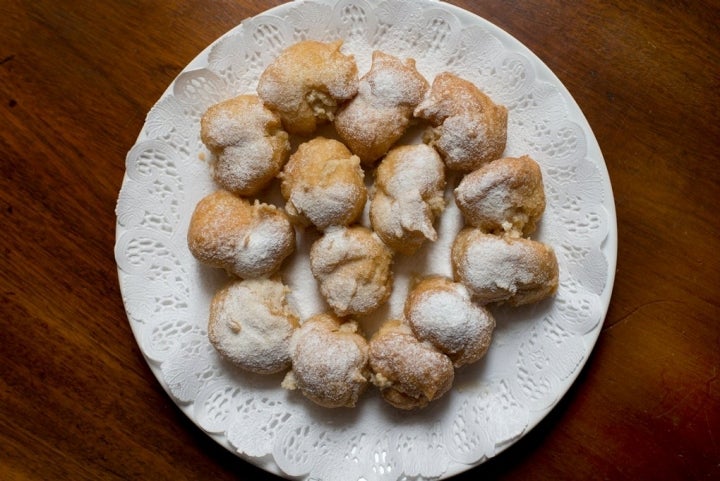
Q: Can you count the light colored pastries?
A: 14